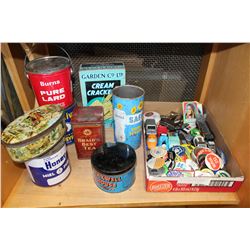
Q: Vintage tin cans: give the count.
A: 8